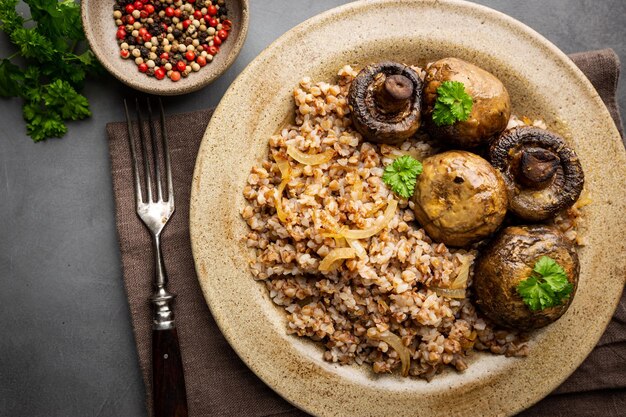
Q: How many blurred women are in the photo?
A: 0